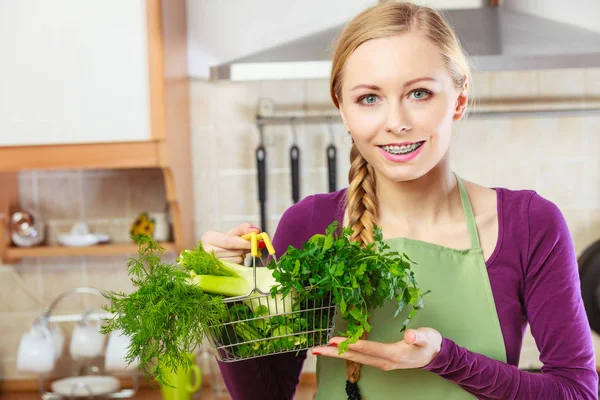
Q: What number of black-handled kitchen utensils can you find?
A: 3